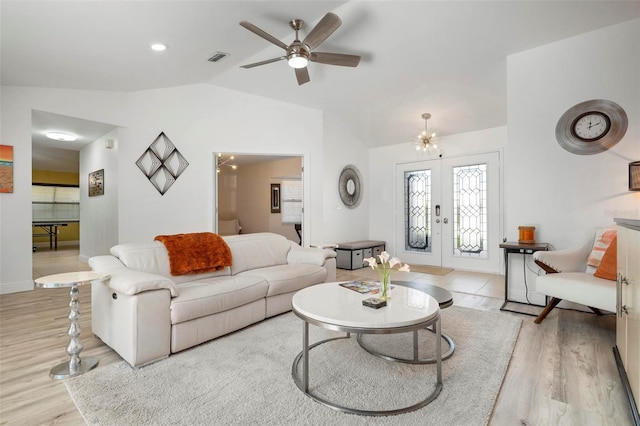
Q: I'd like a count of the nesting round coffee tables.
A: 2